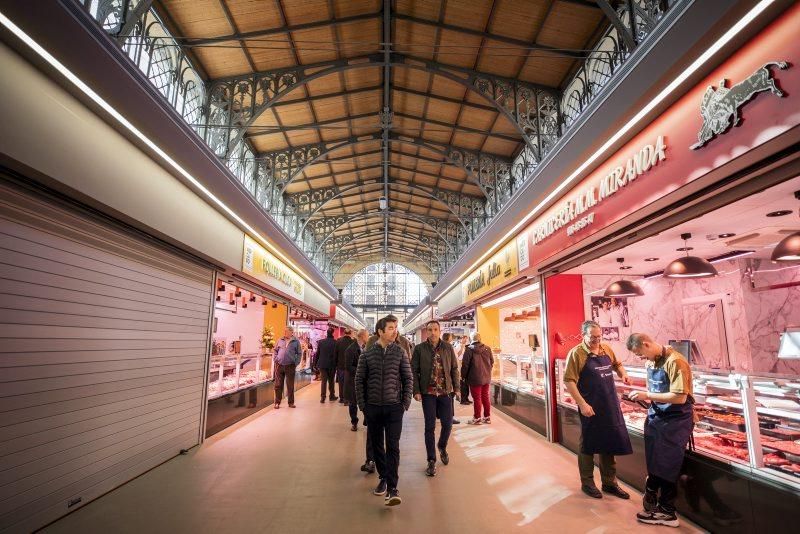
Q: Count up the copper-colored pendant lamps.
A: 3